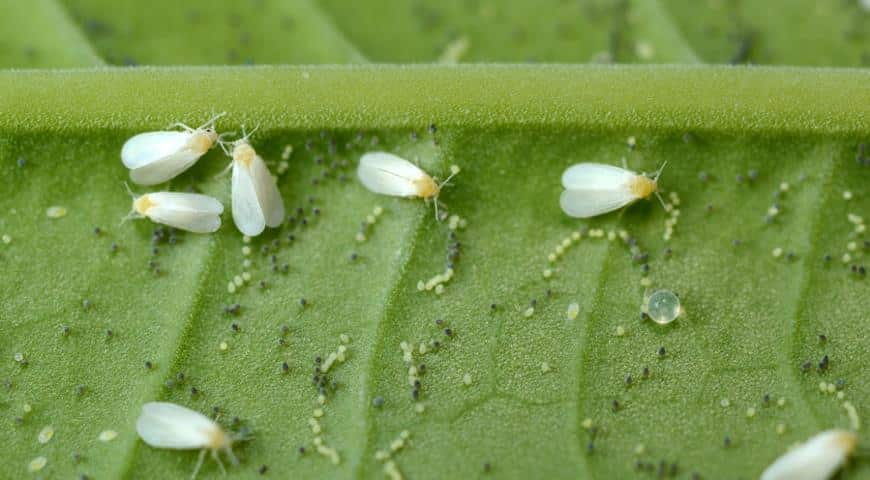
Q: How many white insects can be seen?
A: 7